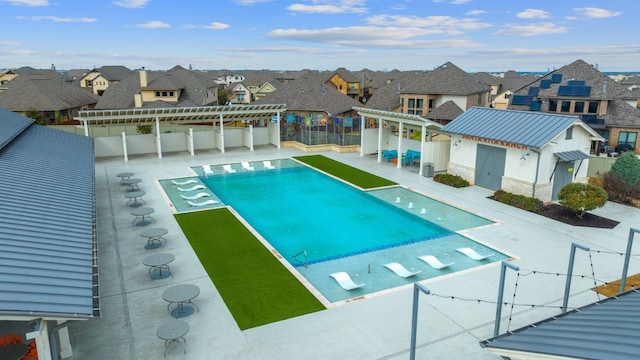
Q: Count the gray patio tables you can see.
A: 8